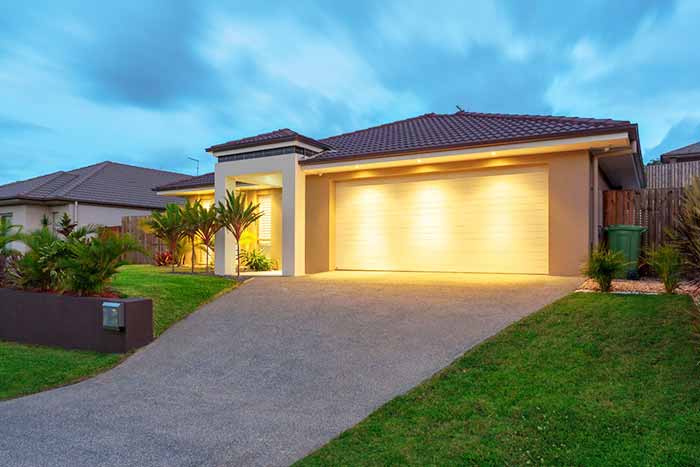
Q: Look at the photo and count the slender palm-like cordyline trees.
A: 4